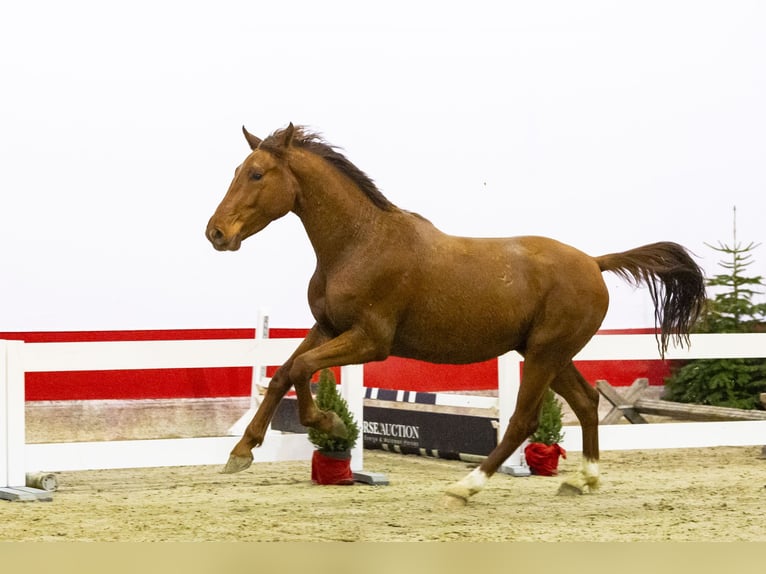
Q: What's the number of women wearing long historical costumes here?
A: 0